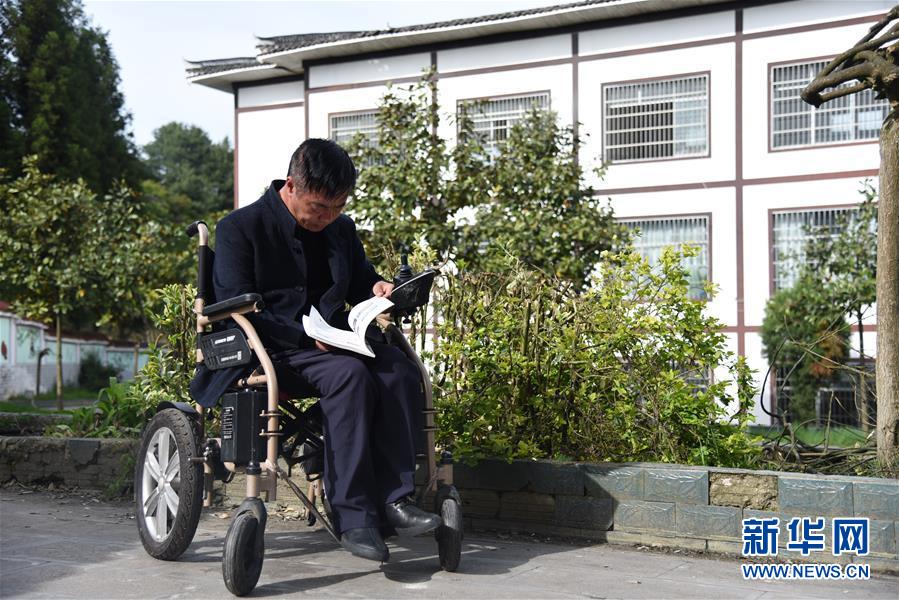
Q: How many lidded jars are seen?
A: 0